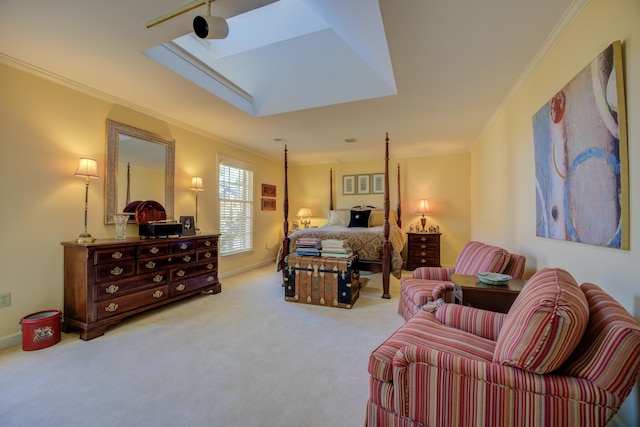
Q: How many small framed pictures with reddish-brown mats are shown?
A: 2